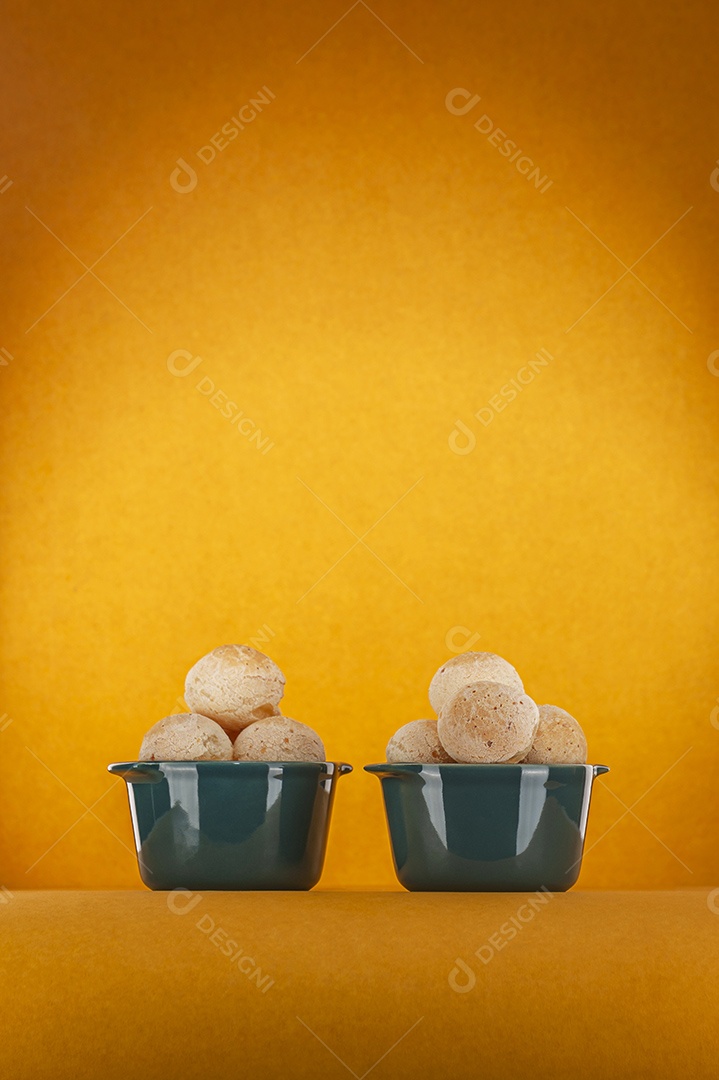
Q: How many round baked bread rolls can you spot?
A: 7